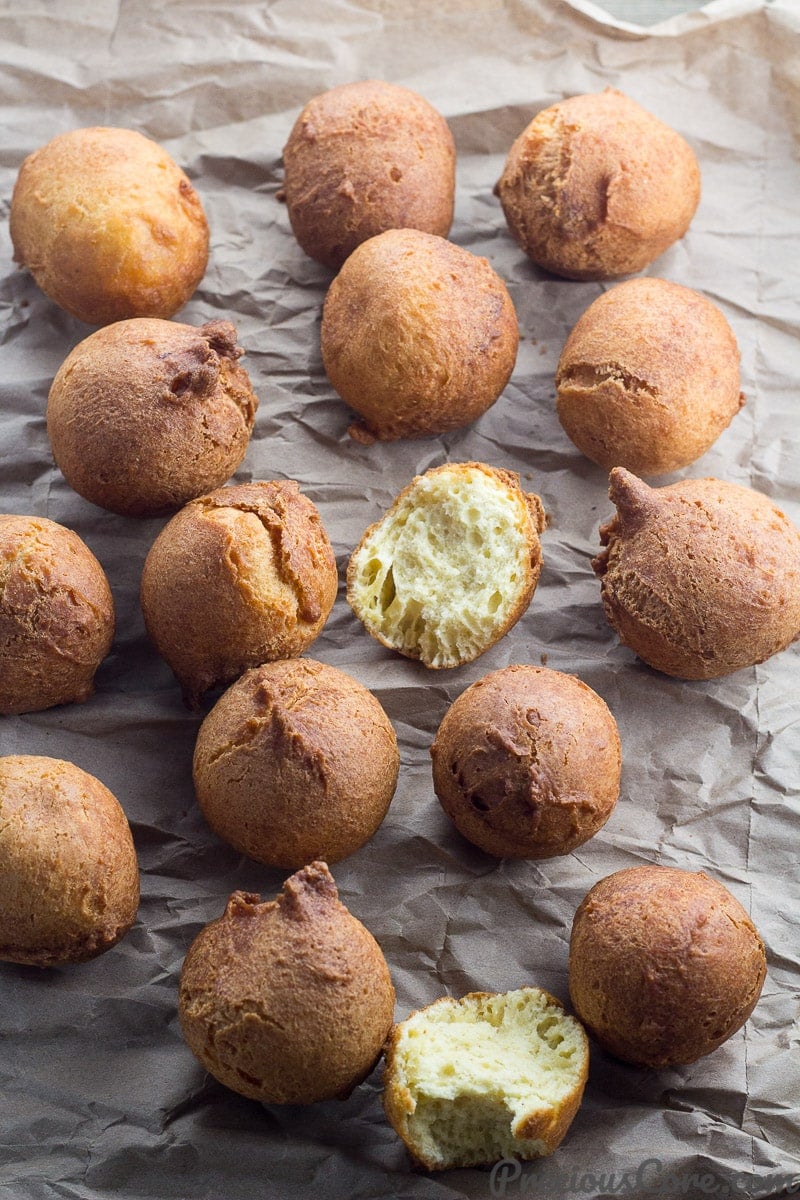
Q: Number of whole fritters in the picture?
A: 14